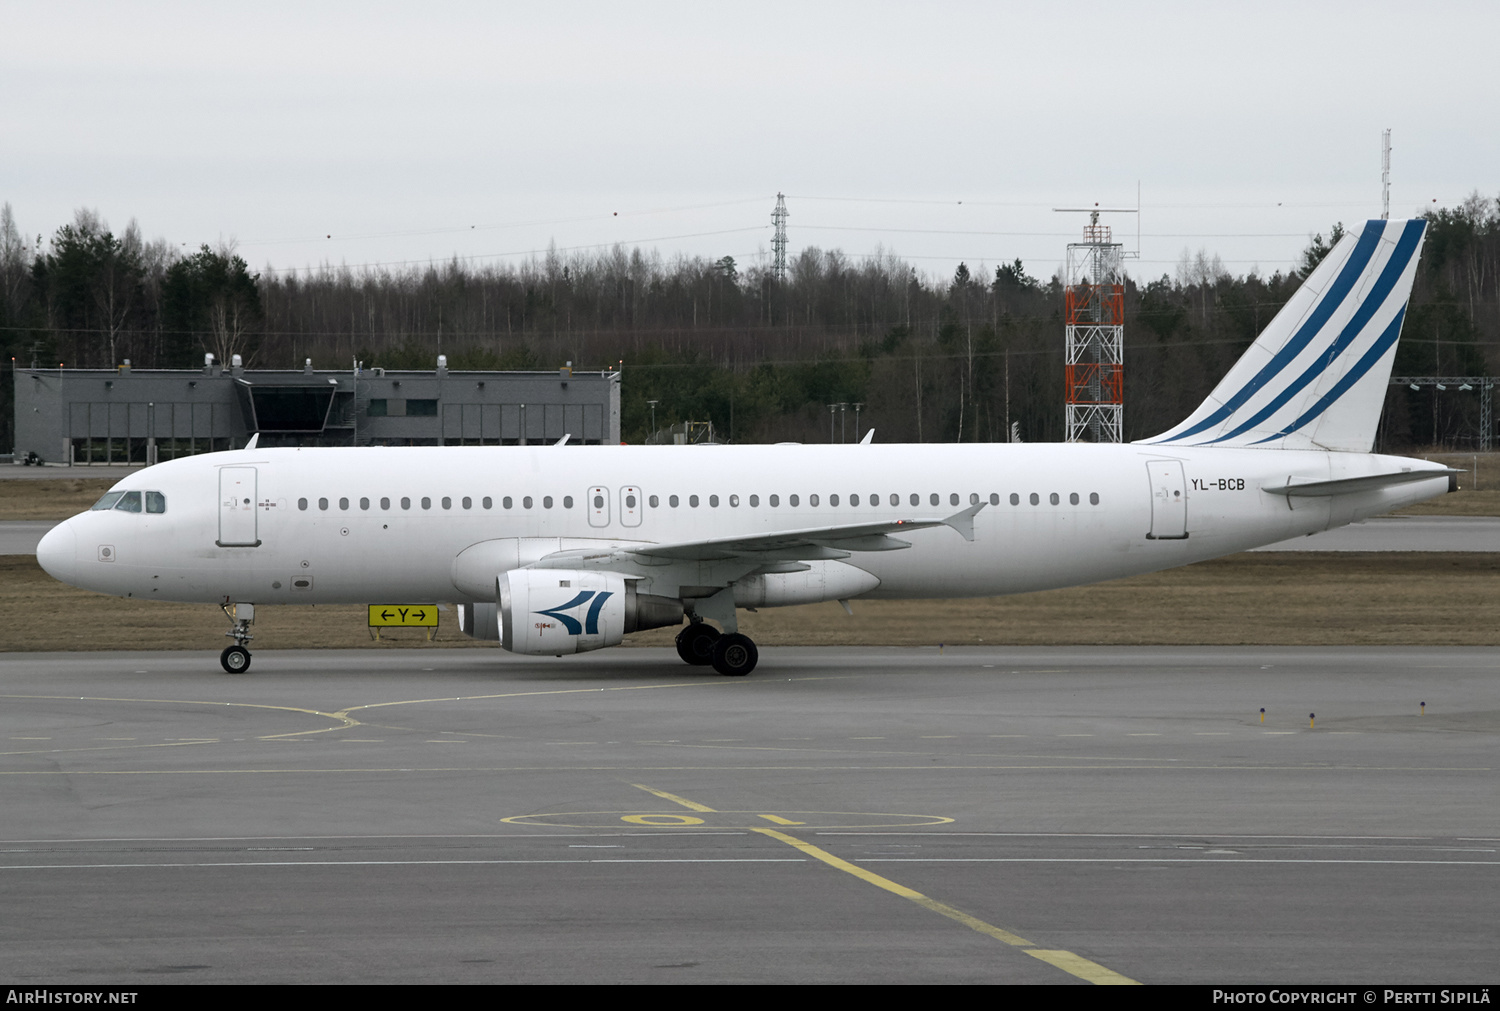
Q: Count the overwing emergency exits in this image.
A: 2